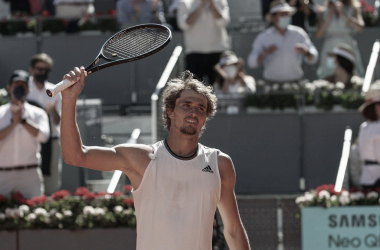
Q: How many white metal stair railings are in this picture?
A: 4